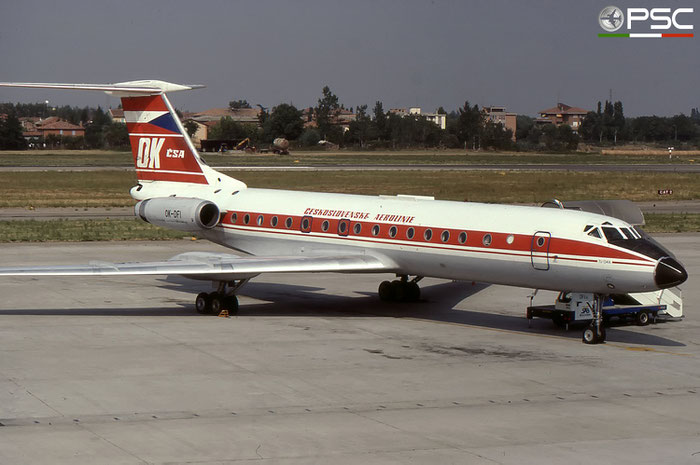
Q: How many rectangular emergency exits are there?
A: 2